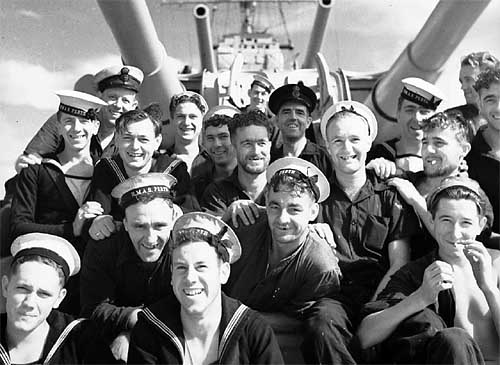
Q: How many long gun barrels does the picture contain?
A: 4